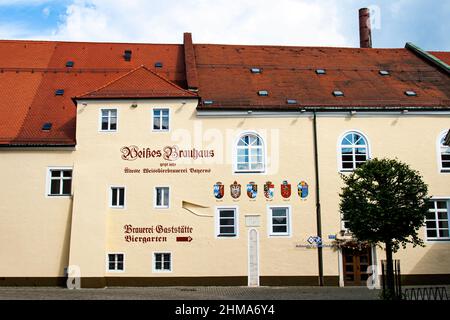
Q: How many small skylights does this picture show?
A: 12